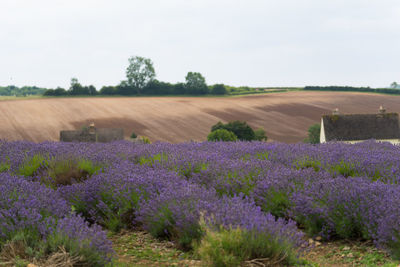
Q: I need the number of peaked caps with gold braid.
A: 0